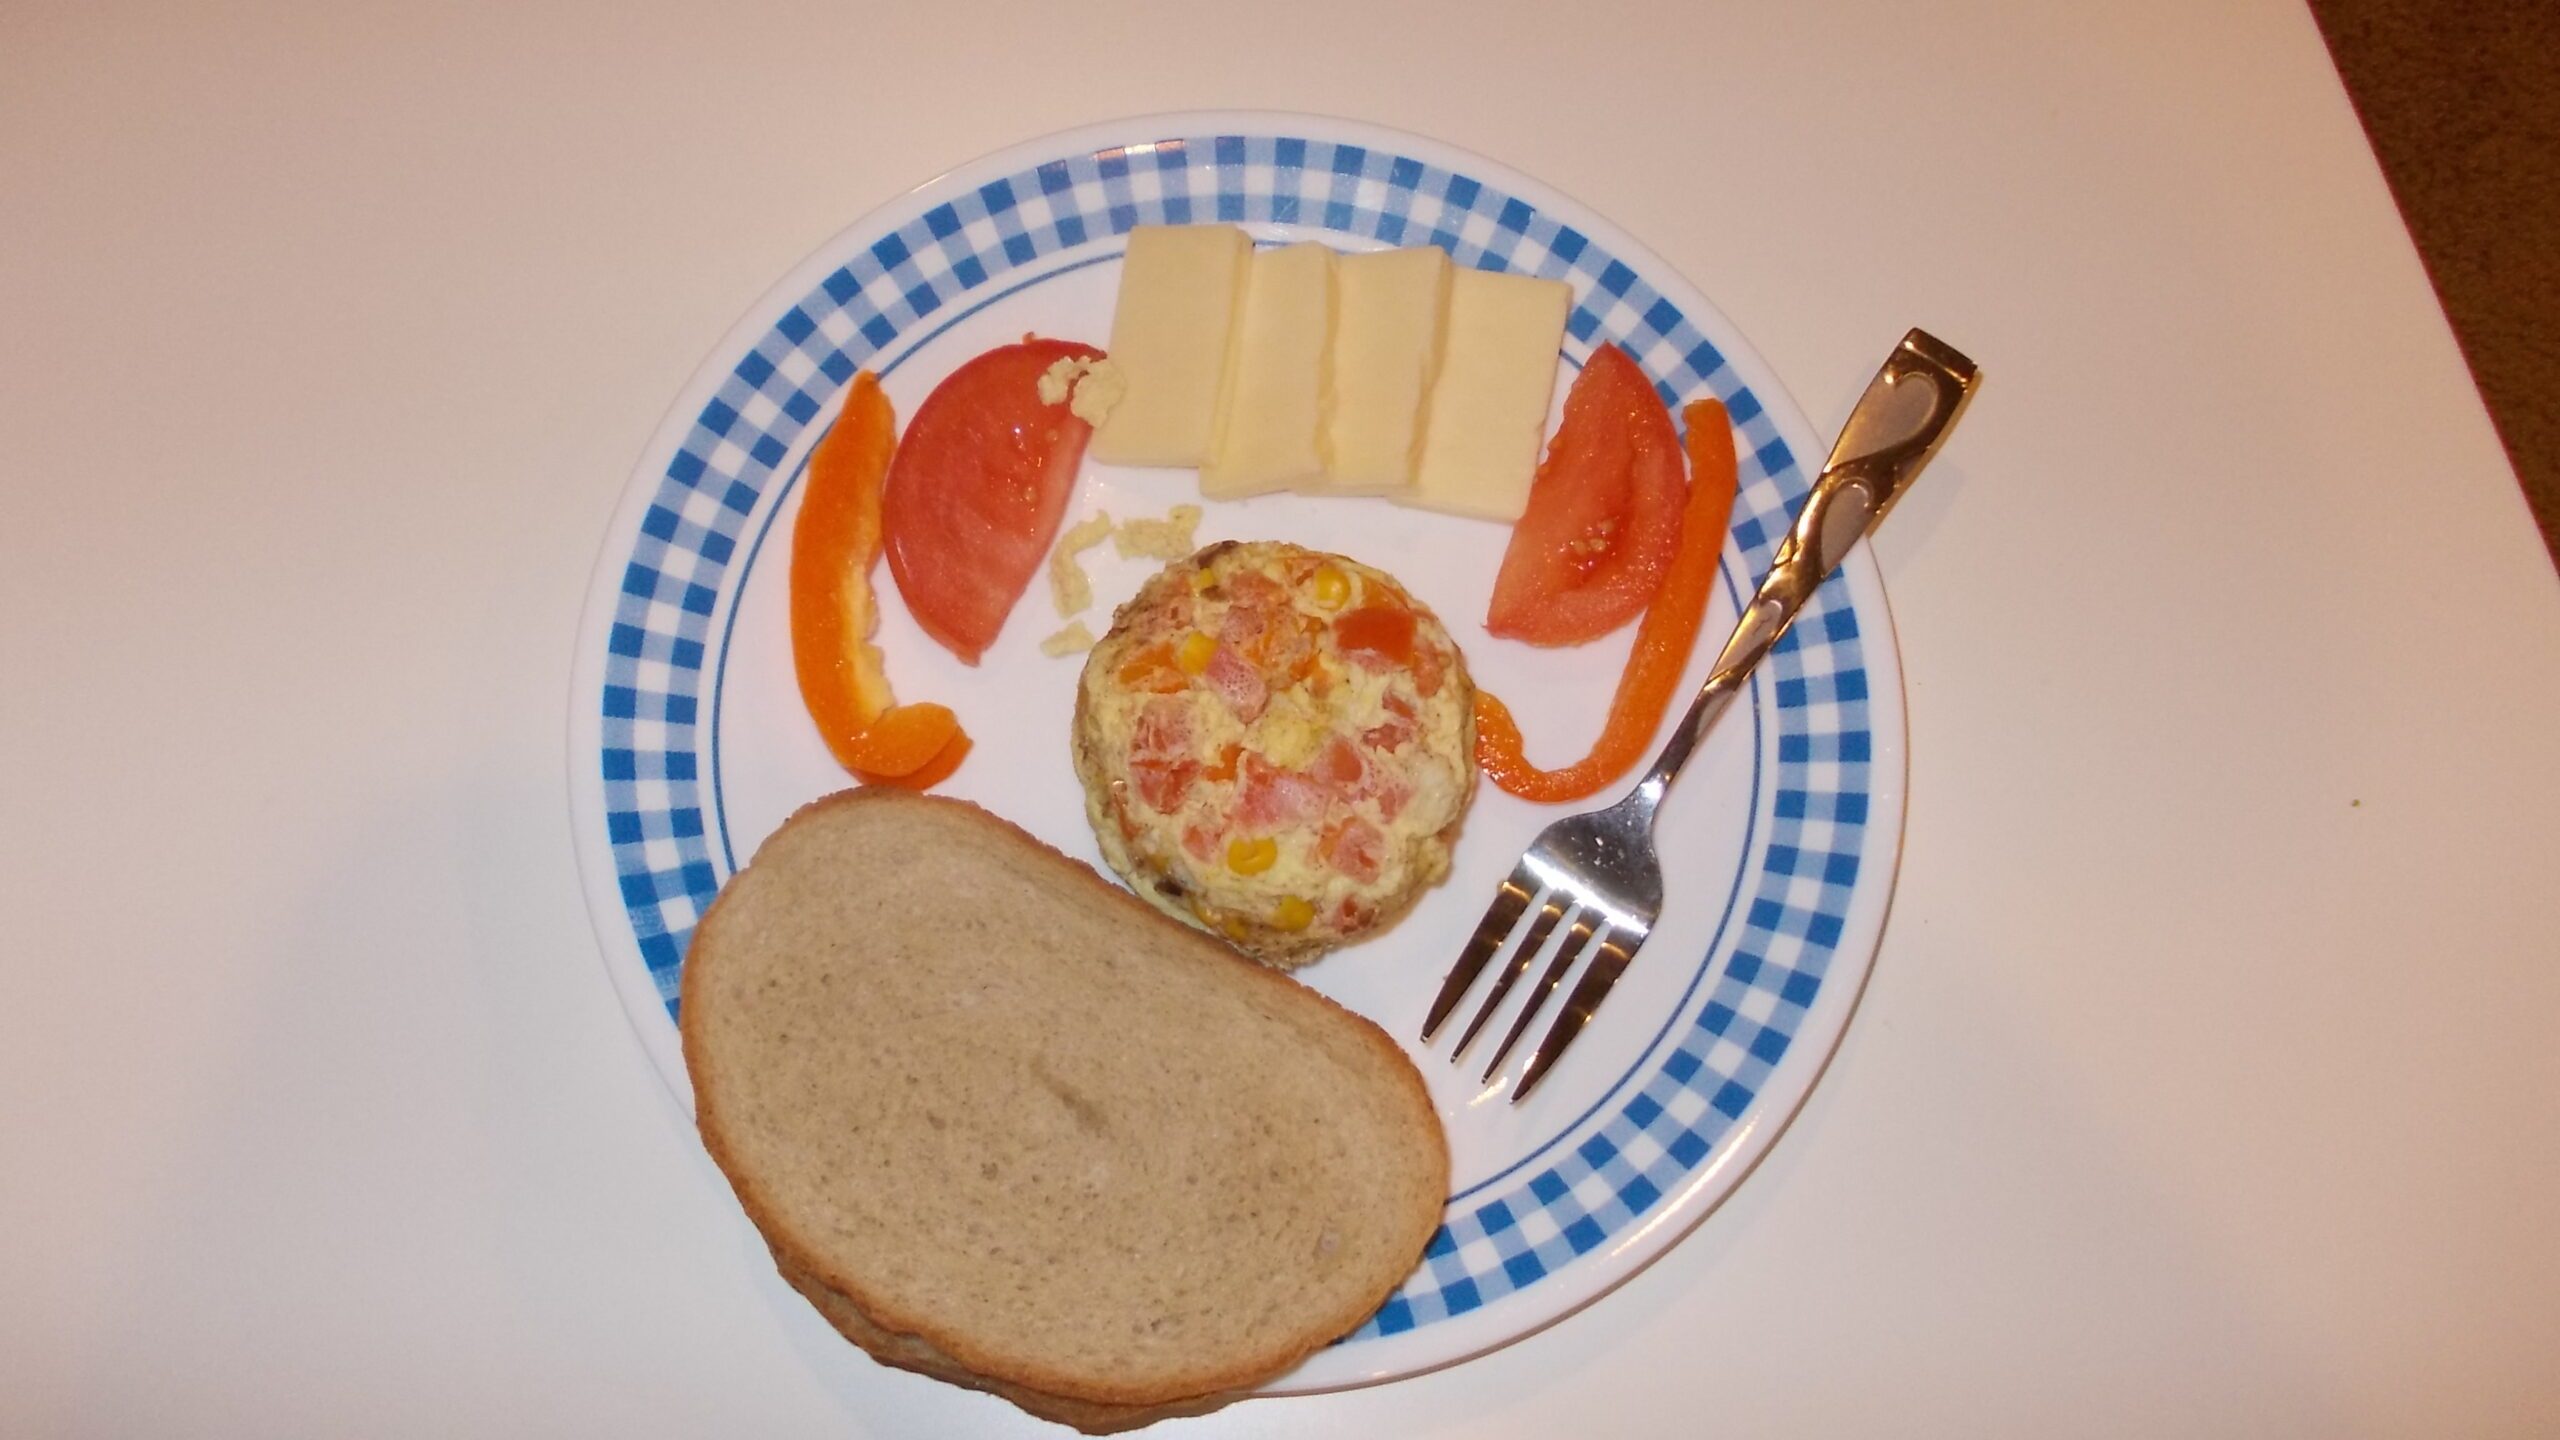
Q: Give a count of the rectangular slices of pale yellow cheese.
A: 4